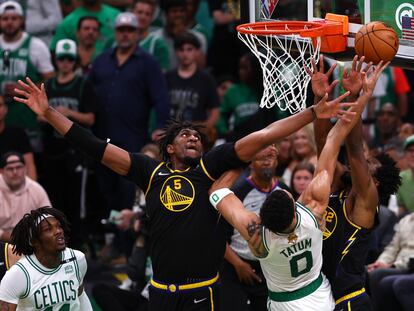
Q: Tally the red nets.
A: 0